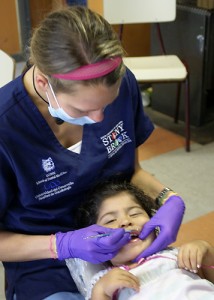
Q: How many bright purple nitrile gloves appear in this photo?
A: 2